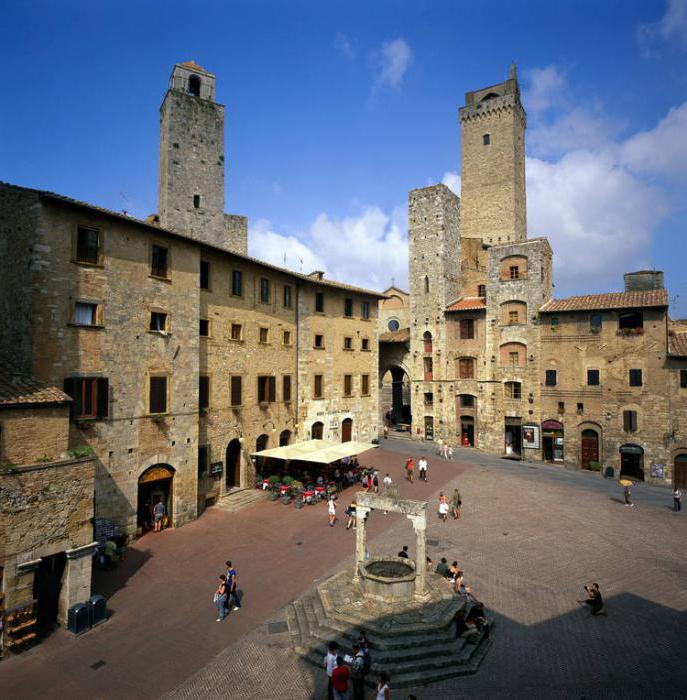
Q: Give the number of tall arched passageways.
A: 1